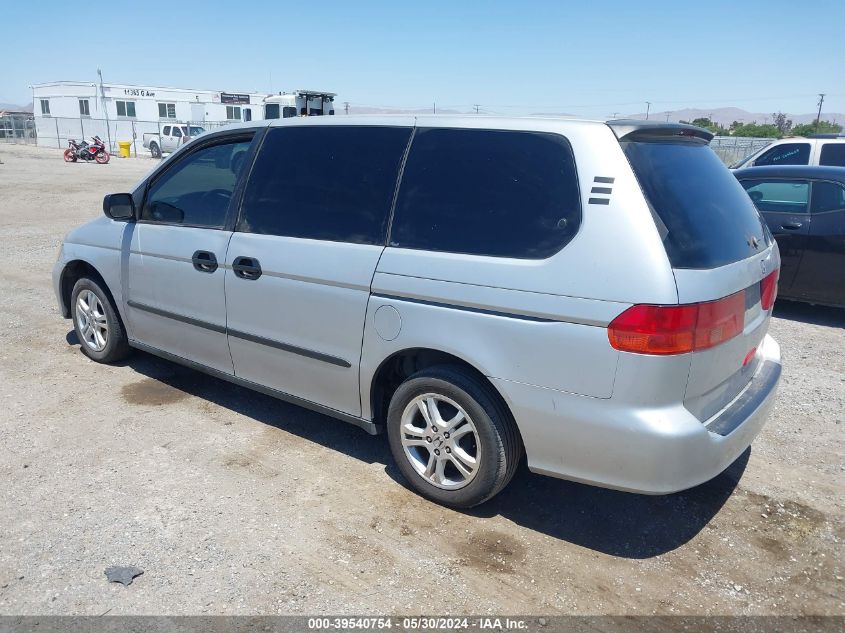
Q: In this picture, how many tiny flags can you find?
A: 0